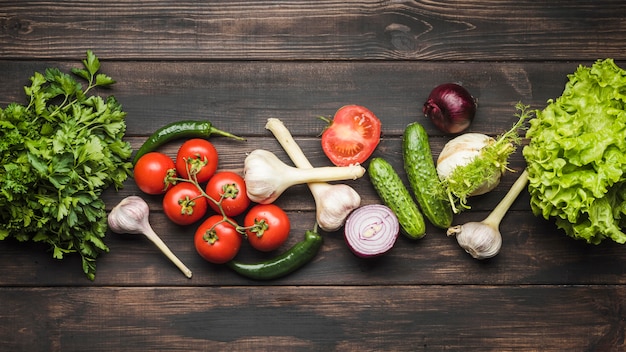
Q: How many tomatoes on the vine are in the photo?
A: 6